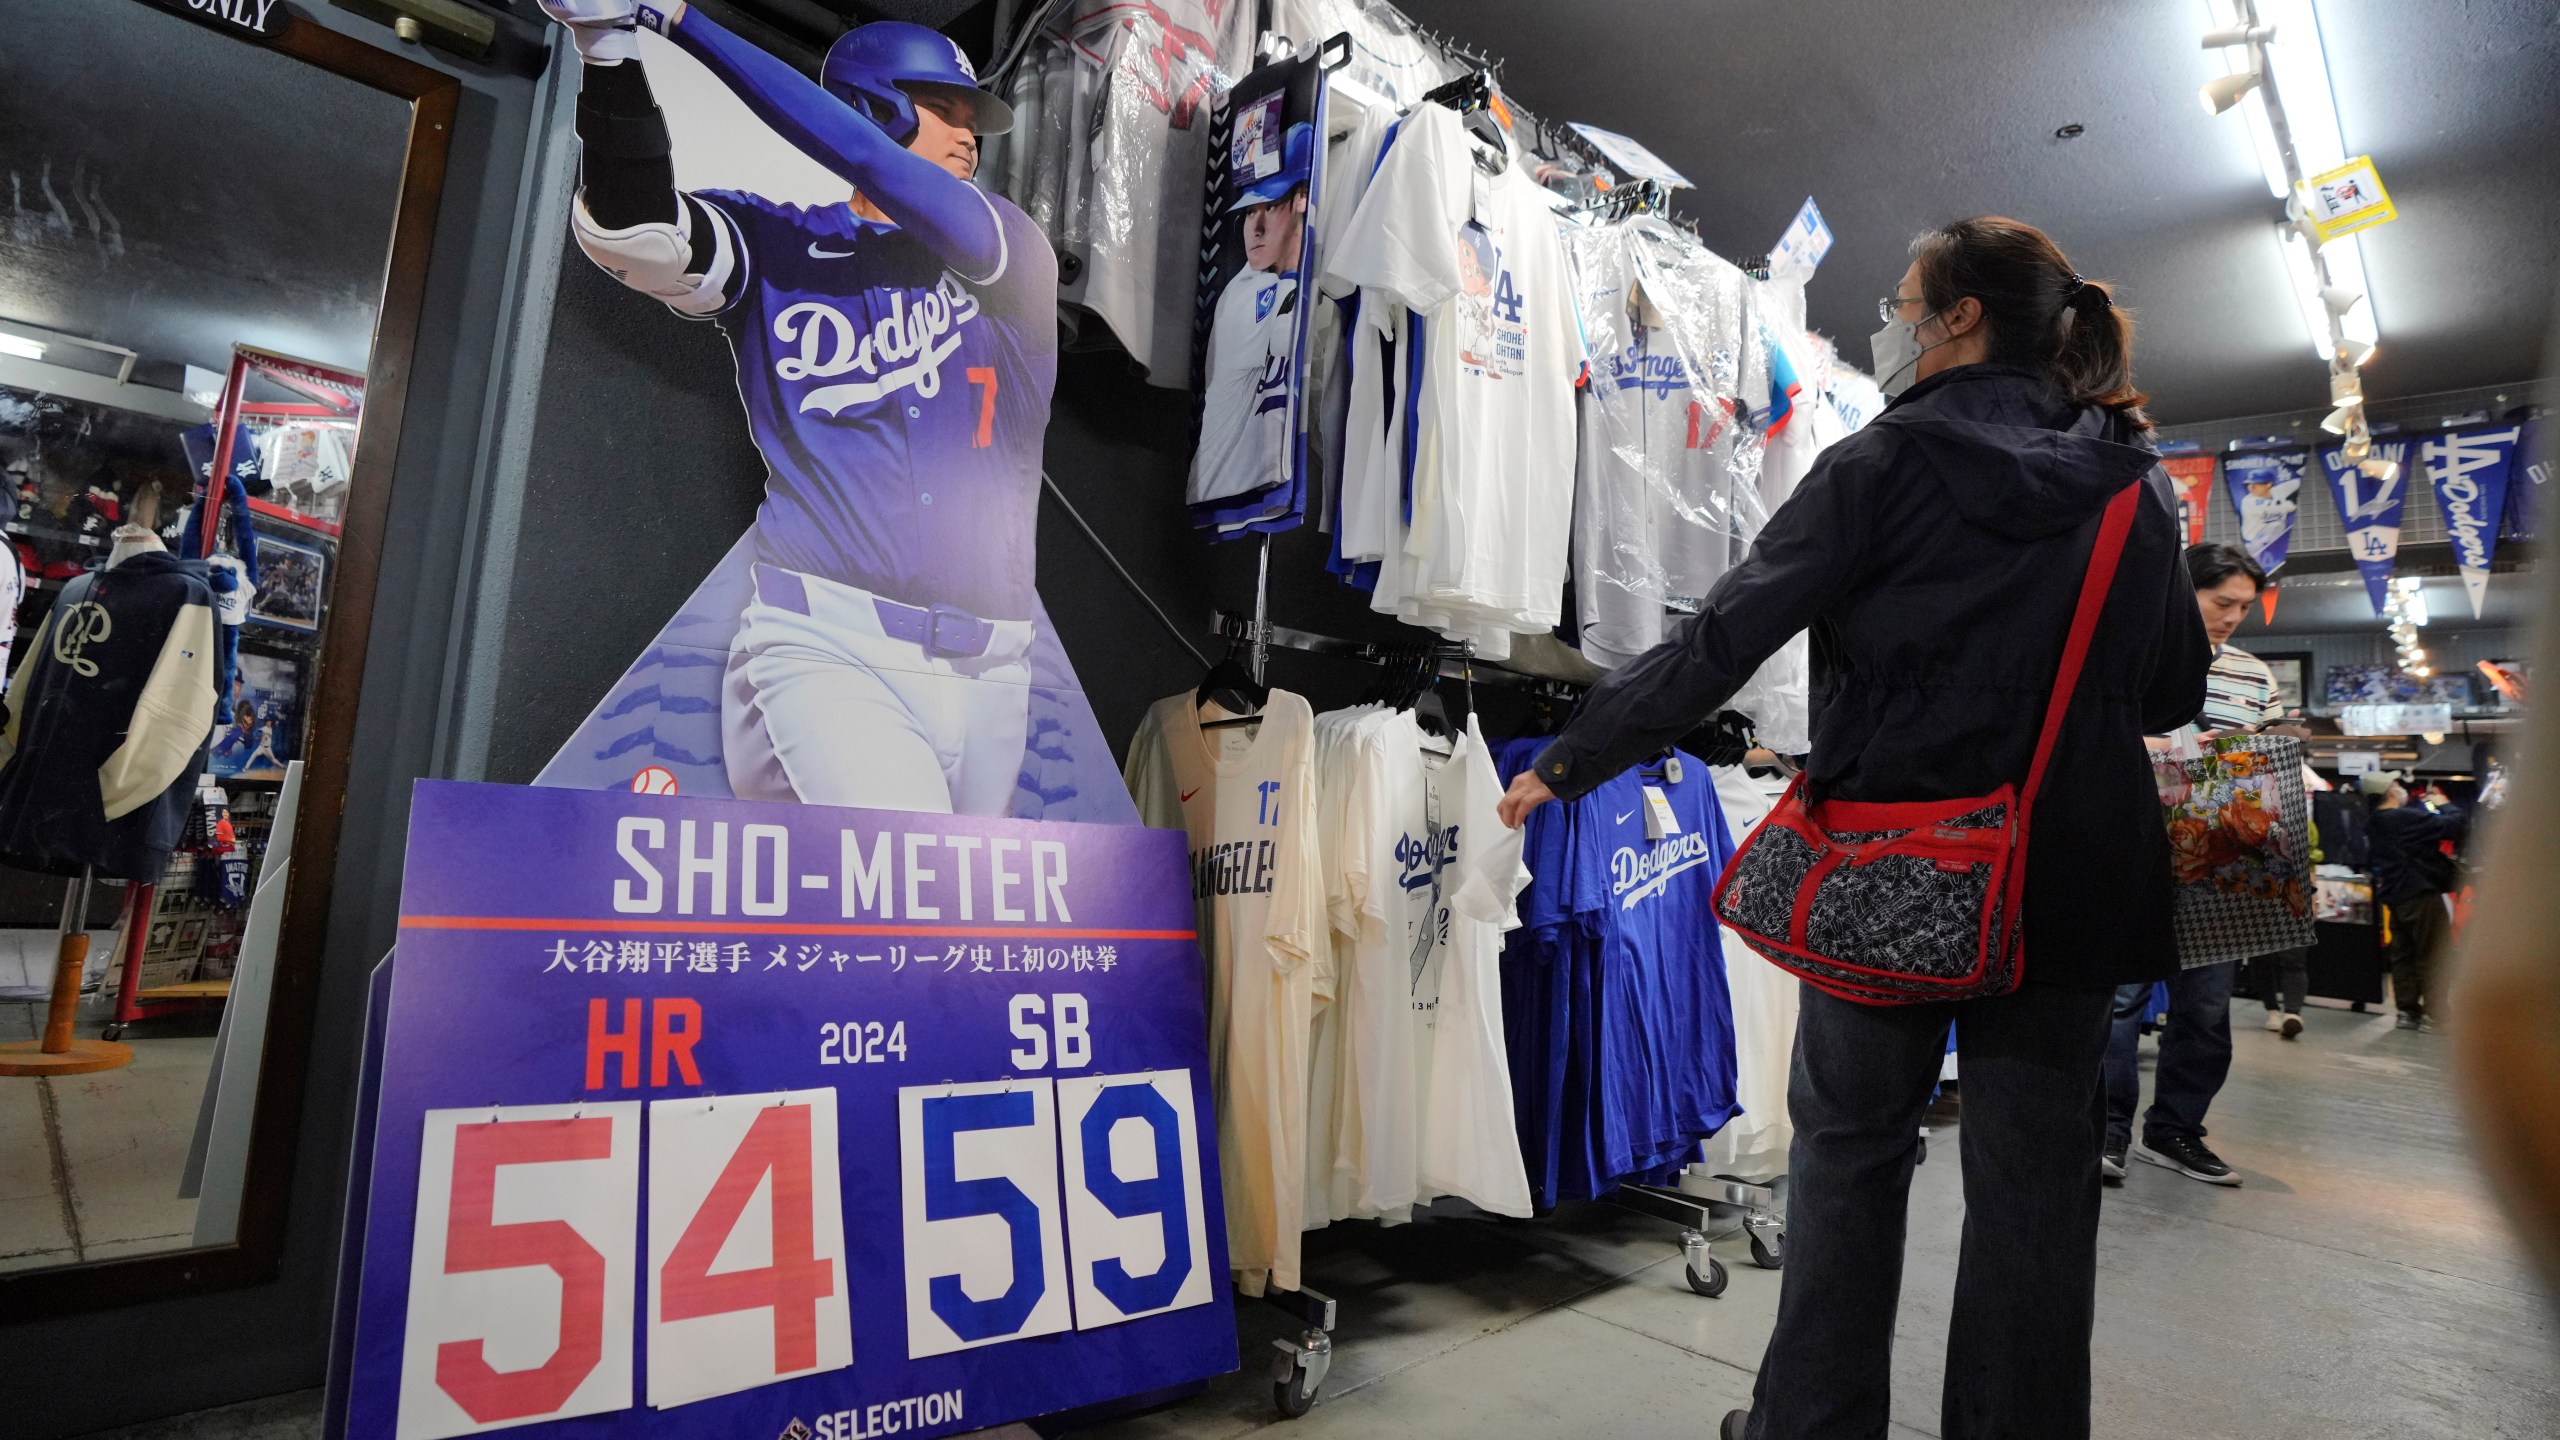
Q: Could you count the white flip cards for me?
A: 4